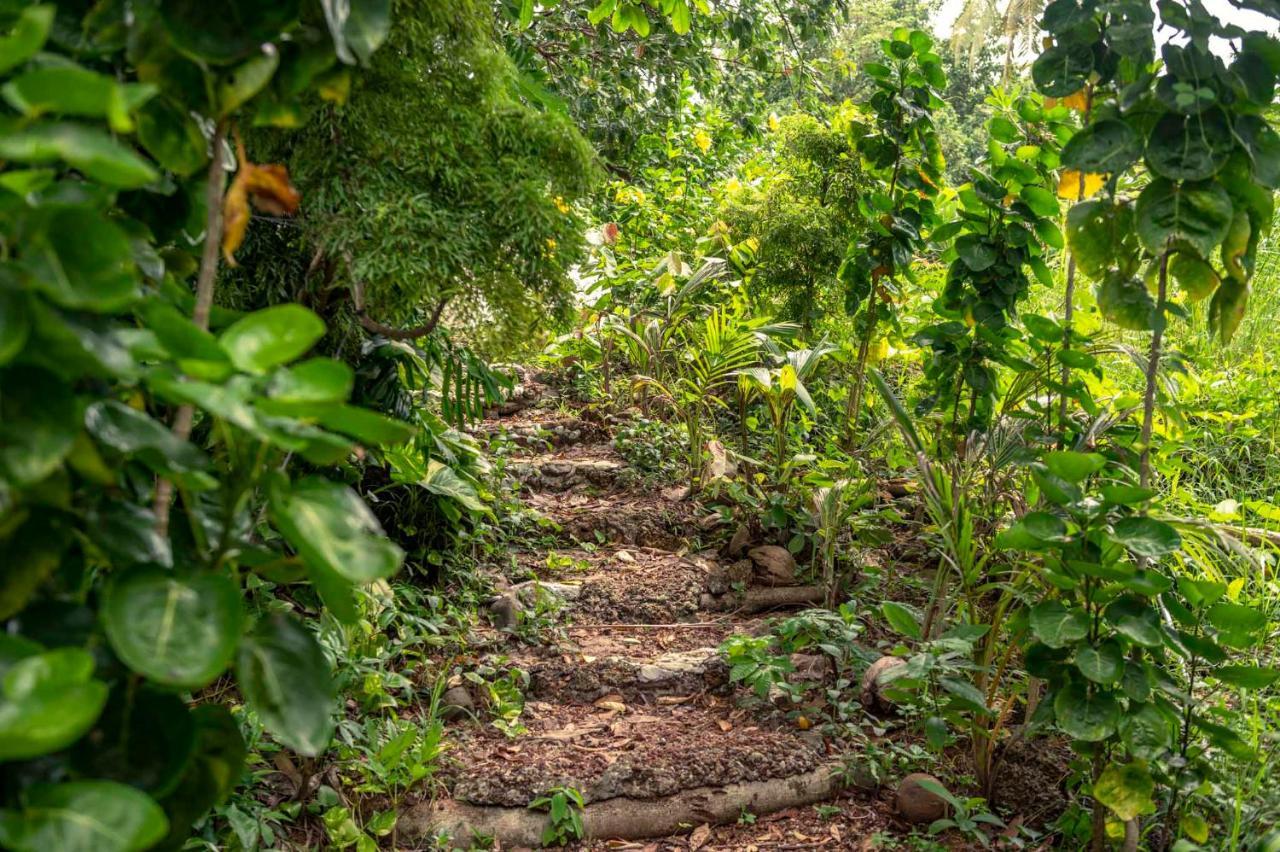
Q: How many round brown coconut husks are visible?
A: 3